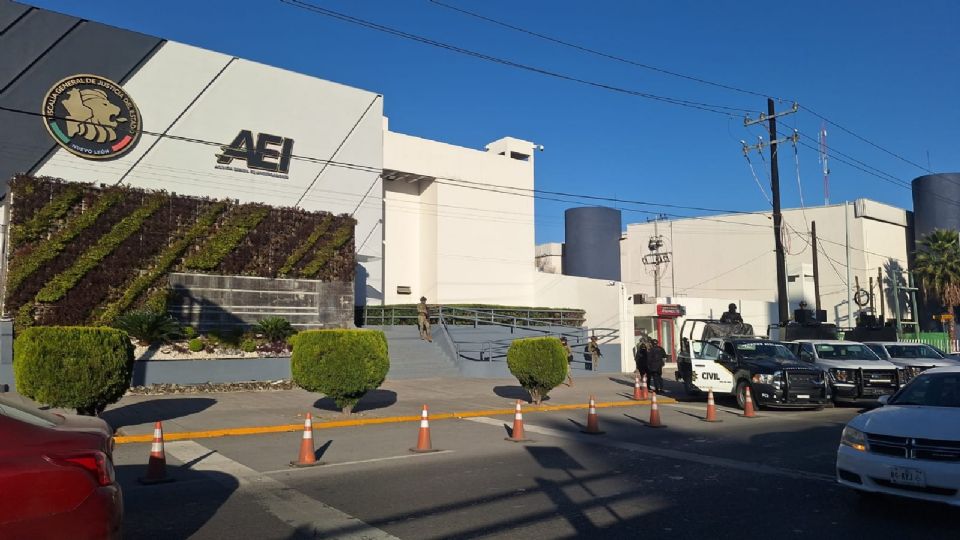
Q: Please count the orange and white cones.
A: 10